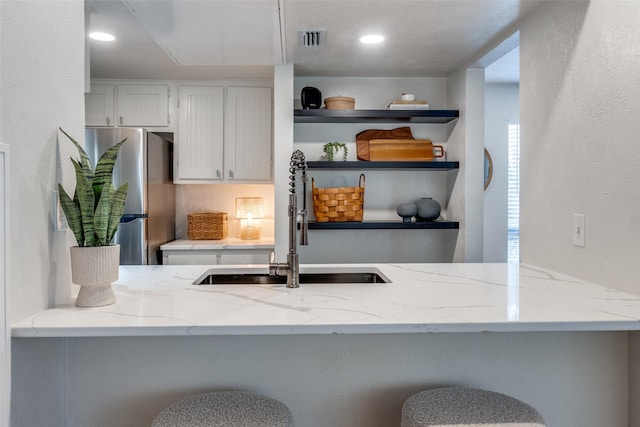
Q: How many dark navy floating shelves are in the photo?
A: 3